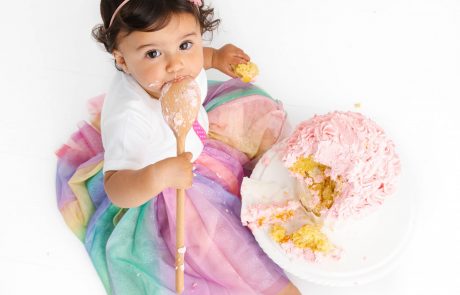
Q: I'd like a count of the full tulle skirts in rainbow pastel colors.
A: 1